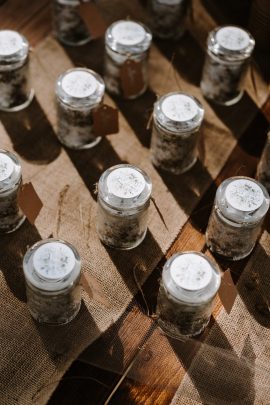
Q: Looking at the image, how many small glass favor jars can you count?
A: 13